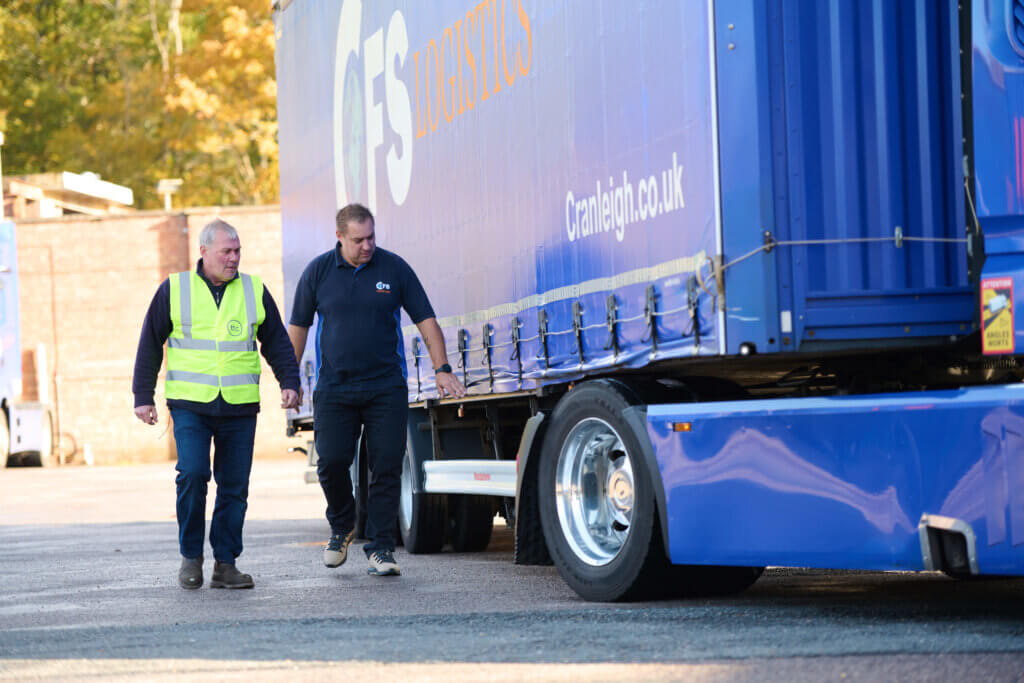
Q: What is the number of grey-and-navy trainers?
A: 2